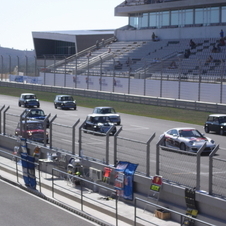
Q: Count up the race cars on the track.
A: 8